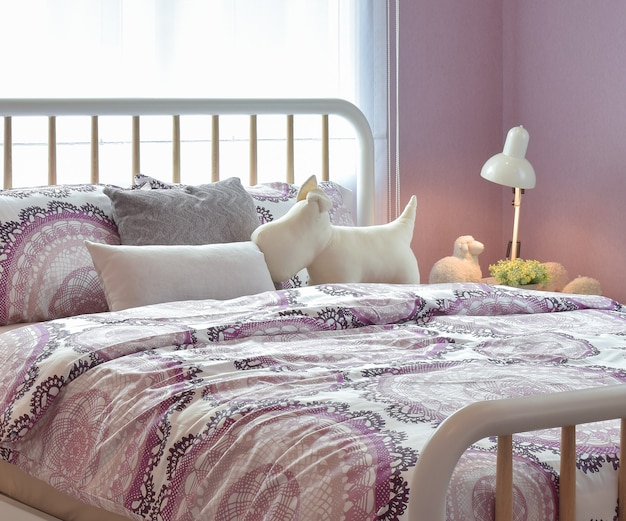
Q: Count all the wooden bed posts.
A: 12